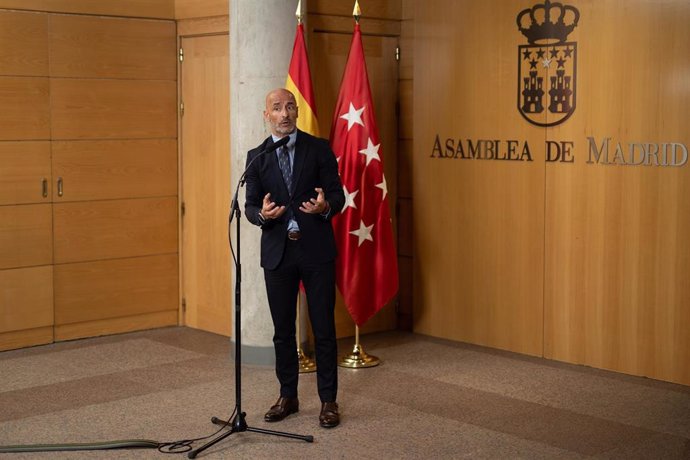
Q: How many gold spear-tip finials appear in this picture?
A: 2